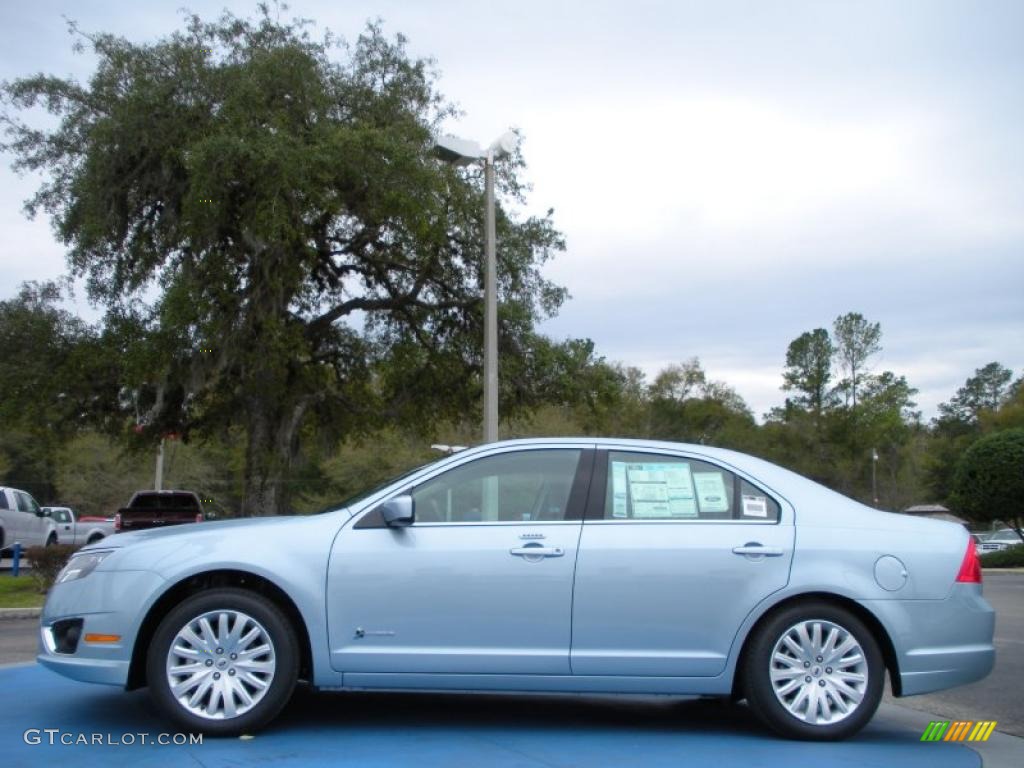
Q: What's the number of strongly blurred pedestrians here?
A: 0